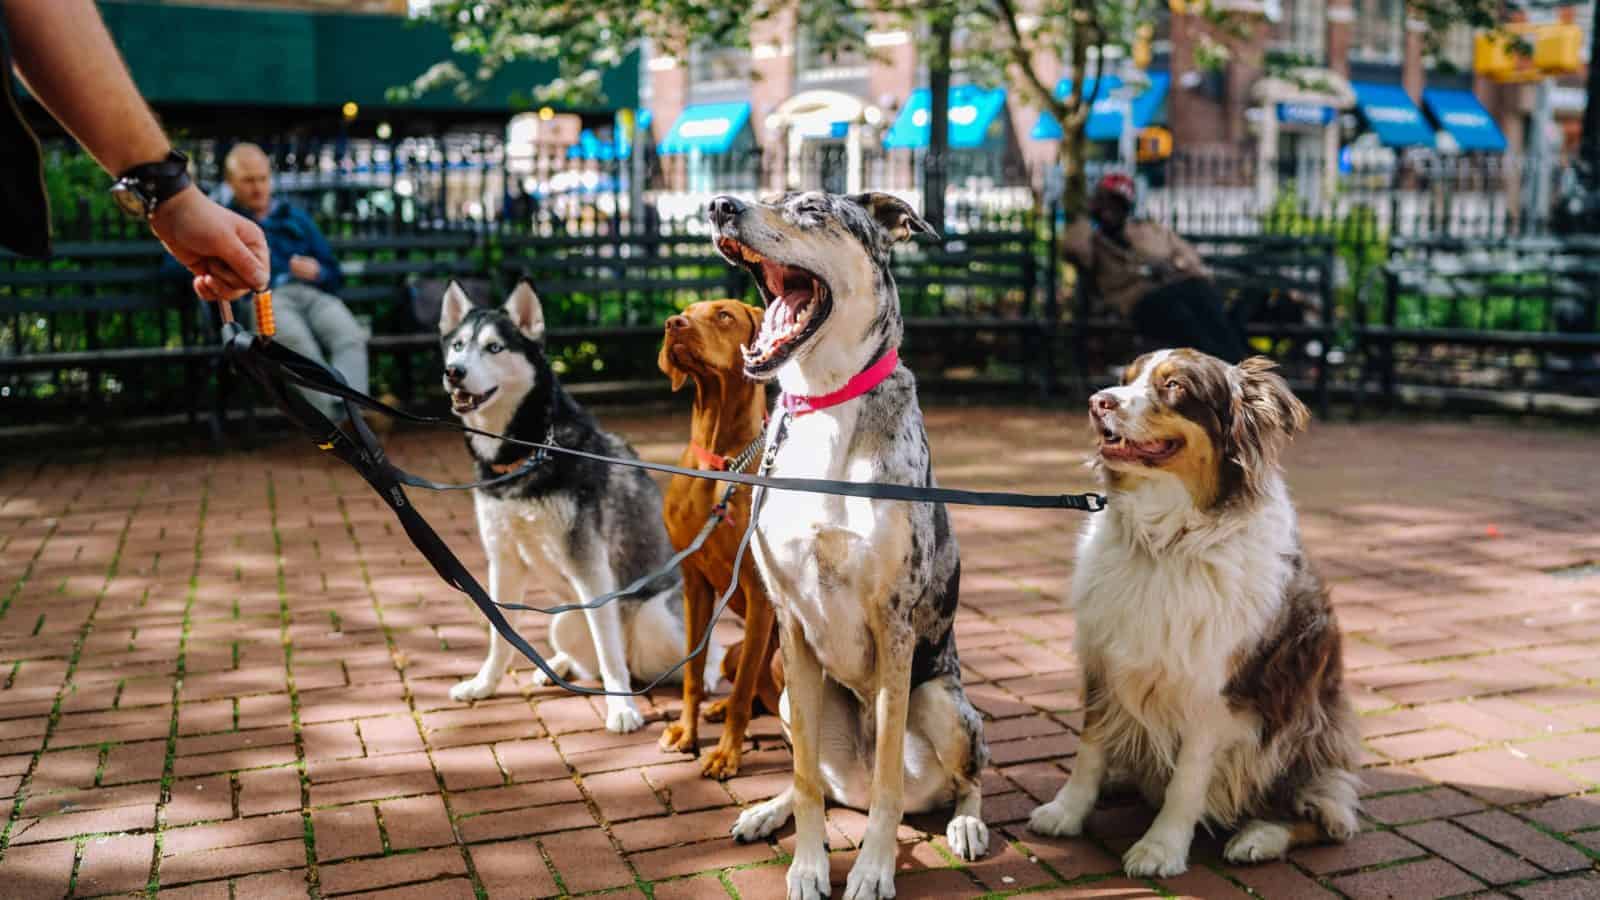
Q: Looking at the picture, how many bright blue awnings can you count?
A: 5